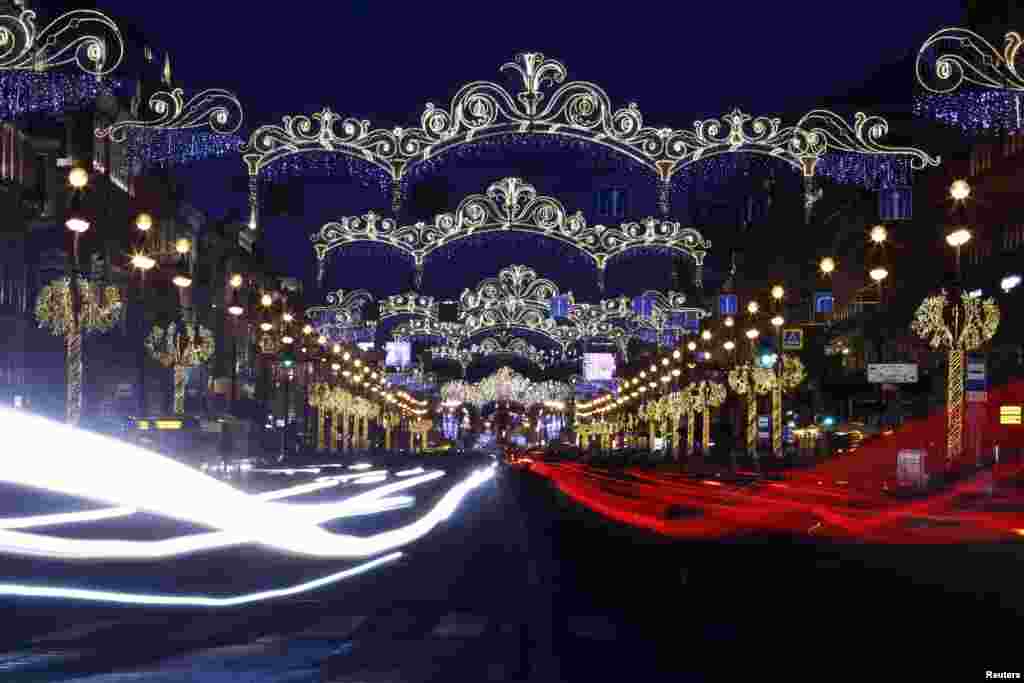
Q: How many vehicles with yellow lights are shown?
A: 1